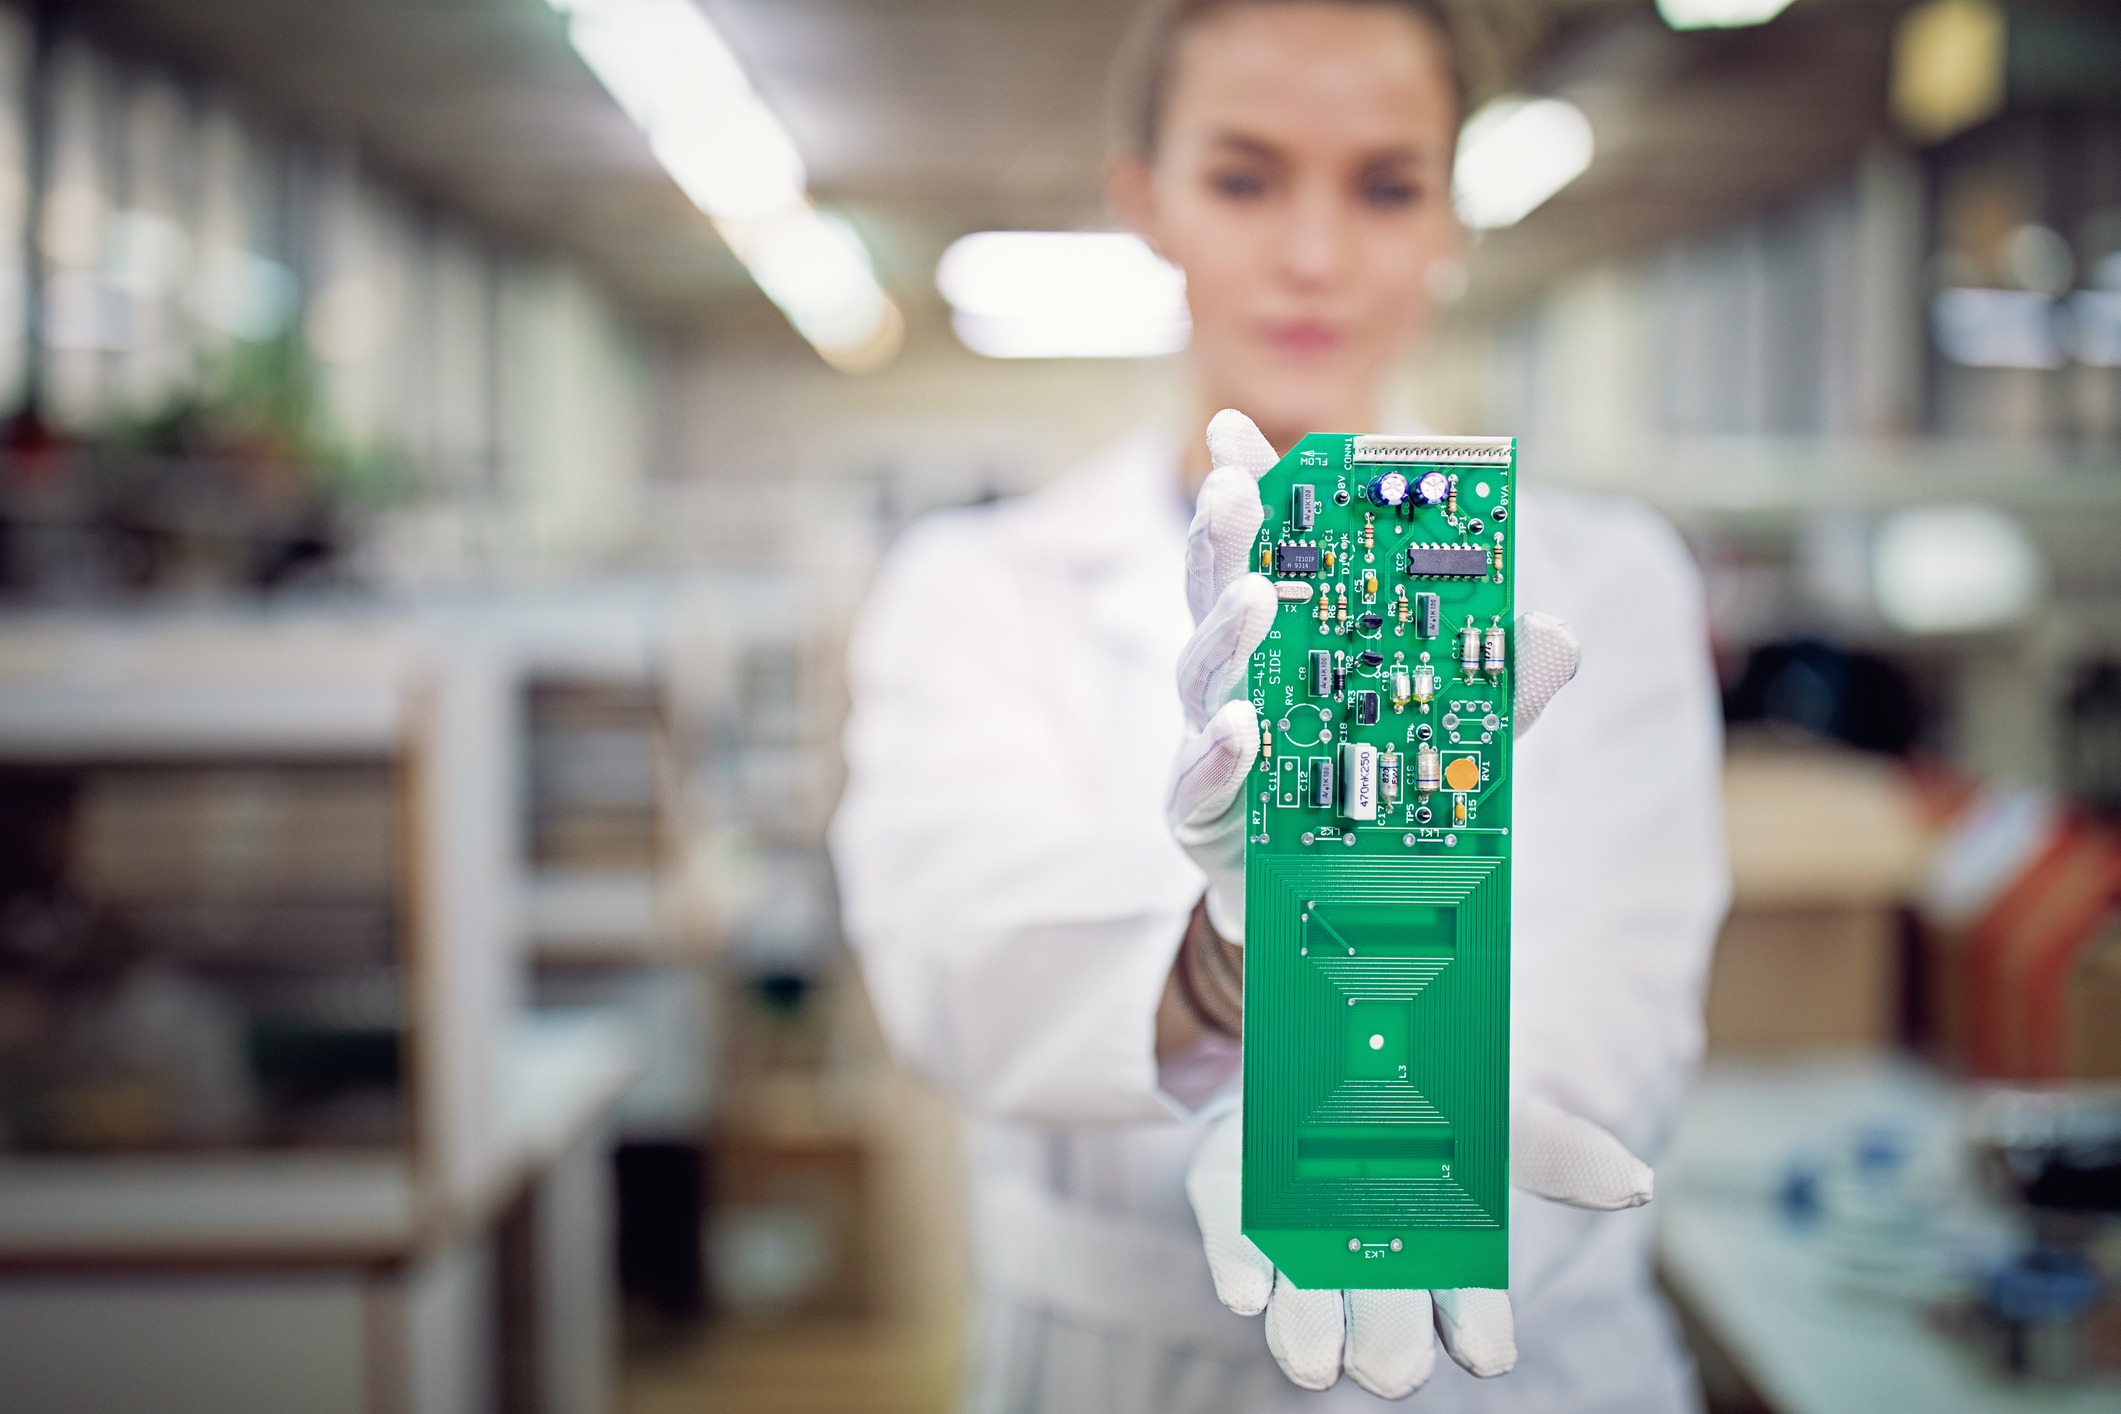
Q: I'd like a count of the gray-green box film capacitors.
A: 4